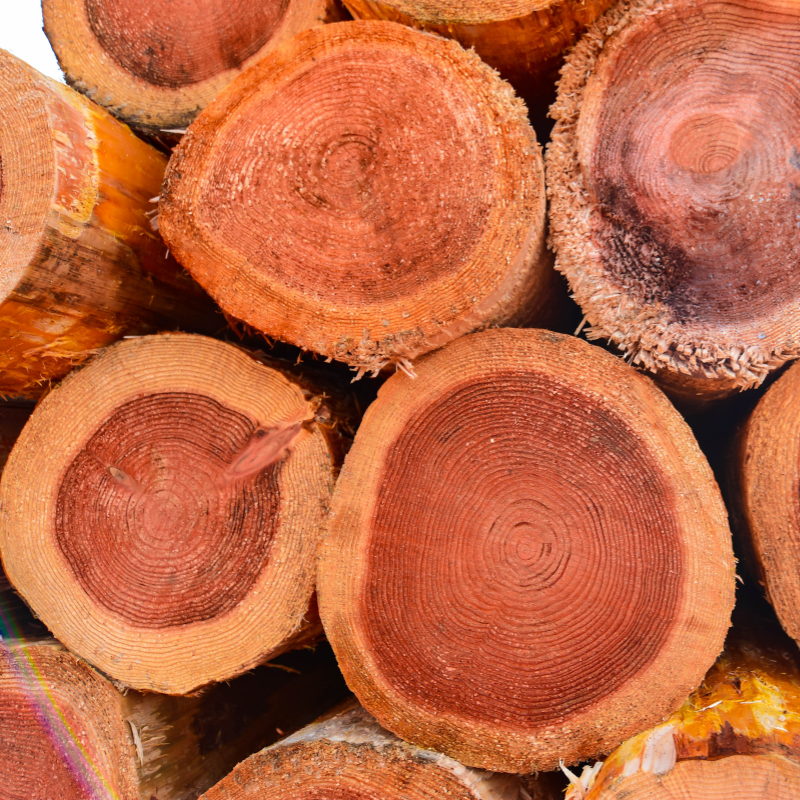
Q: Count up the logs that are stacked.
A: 11